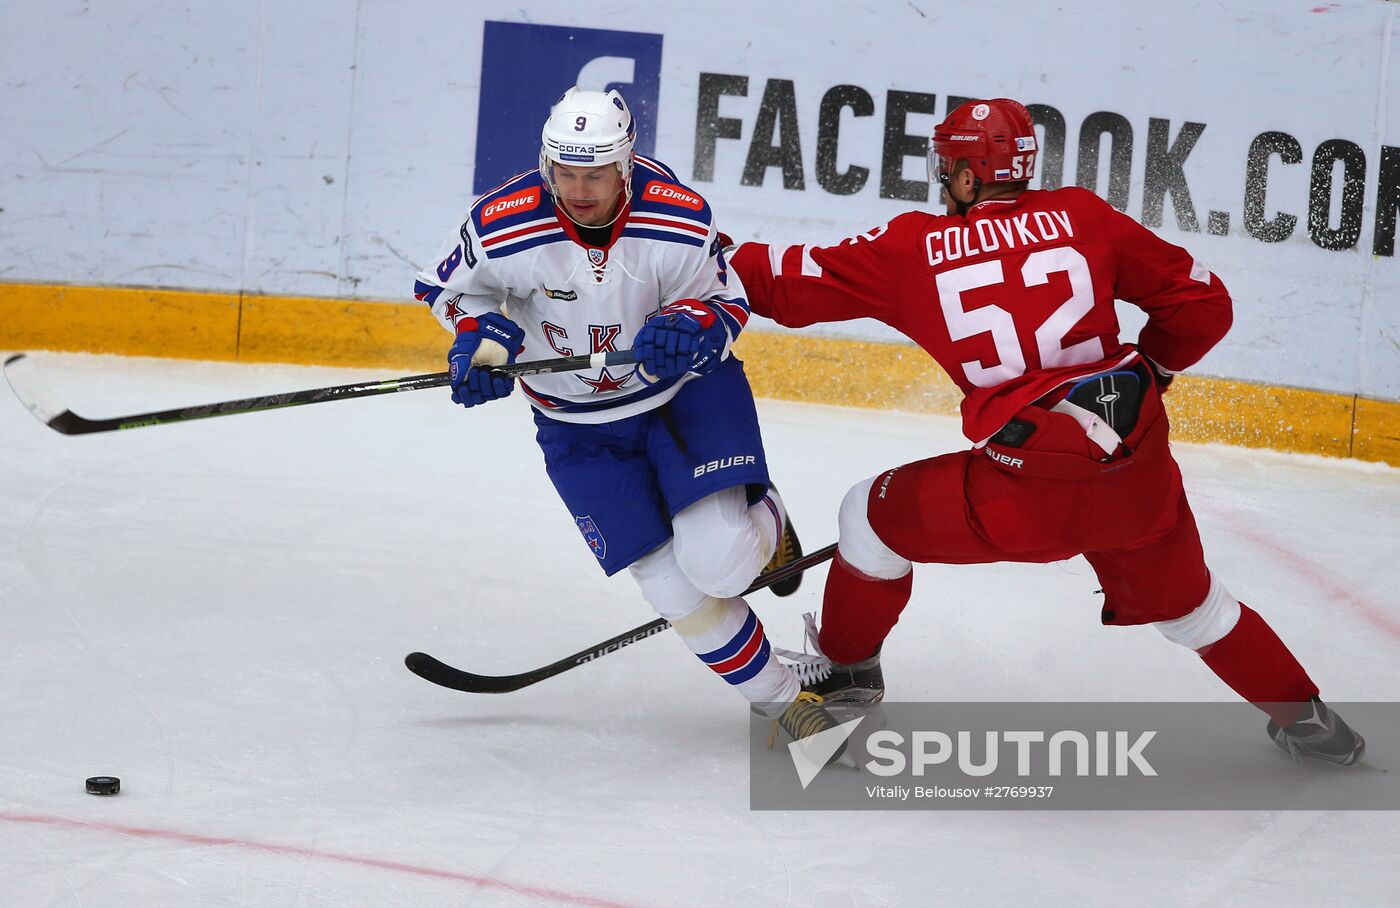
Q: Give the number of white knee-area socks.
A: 4